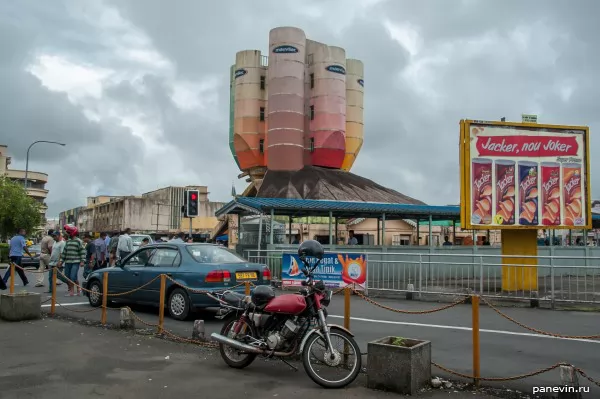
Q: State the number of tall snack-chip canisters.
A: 5